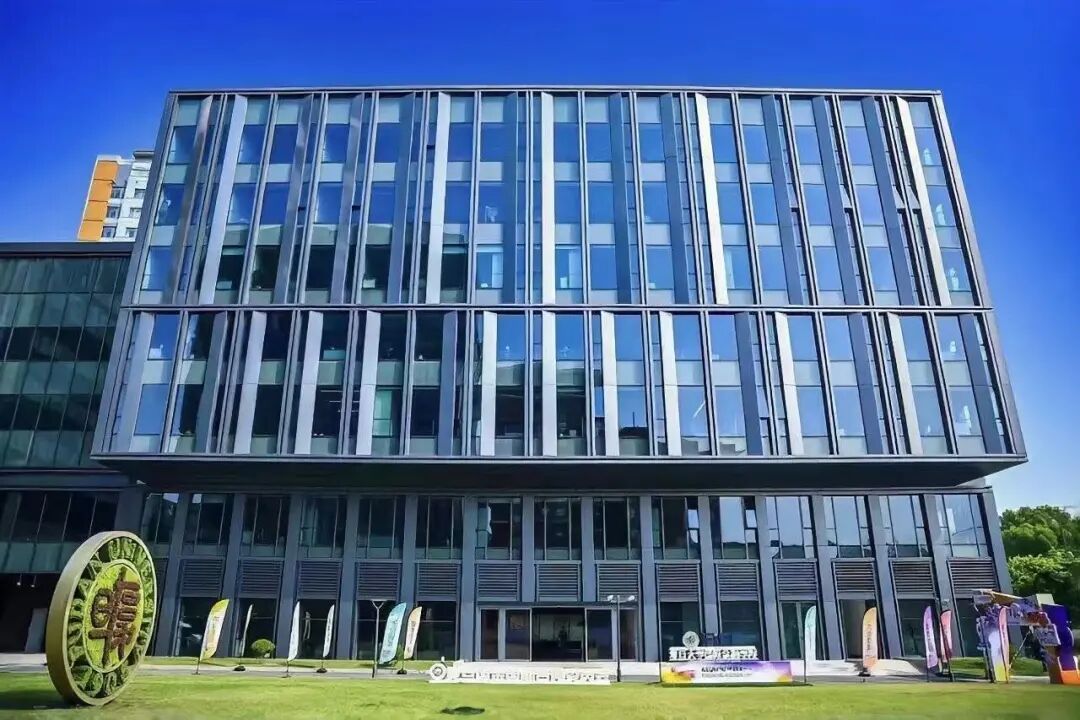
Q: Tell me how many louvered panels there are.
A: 14